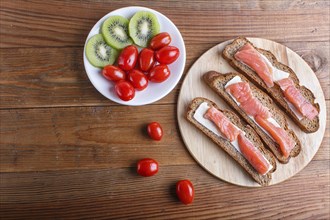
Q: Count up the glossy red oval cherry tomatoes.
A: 11